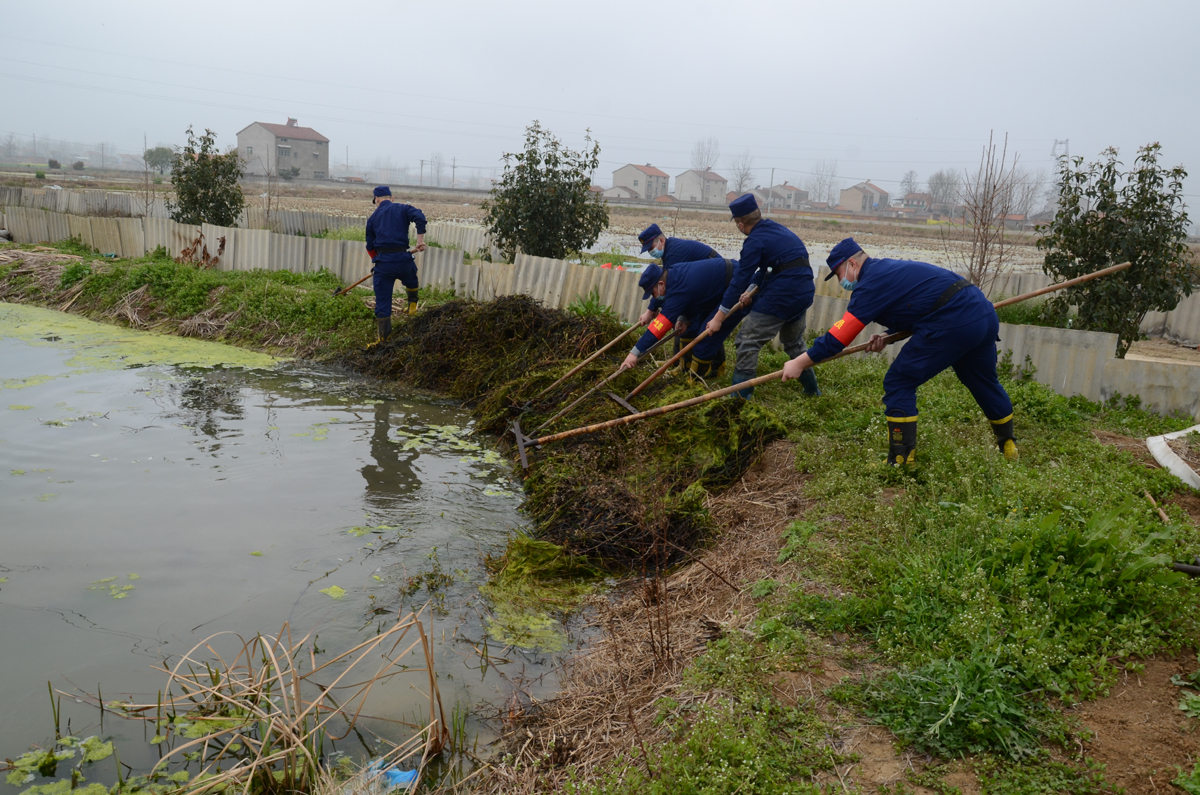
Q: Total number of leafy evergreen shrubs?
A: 3